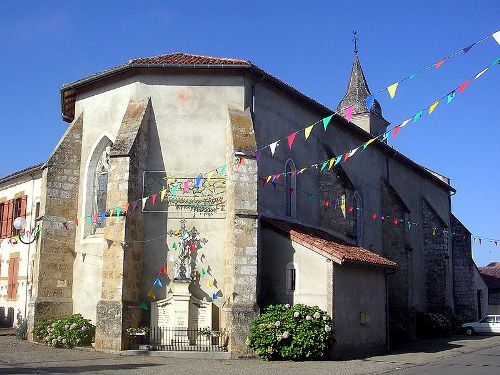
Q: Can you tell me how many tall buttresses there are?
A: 7